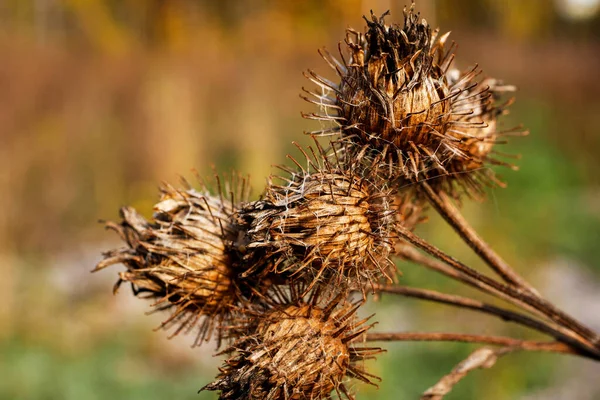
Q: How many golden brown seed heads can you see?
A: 5